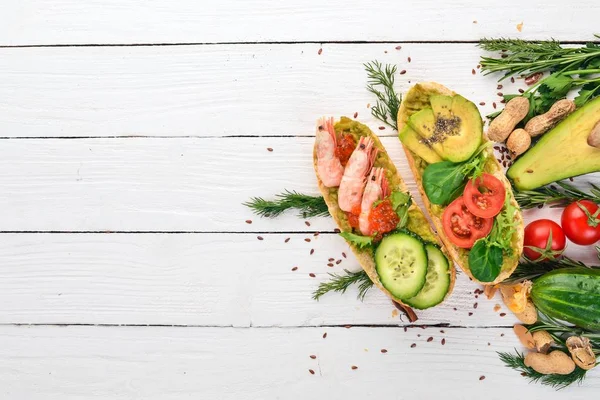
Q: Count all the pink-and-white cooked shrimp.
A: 3